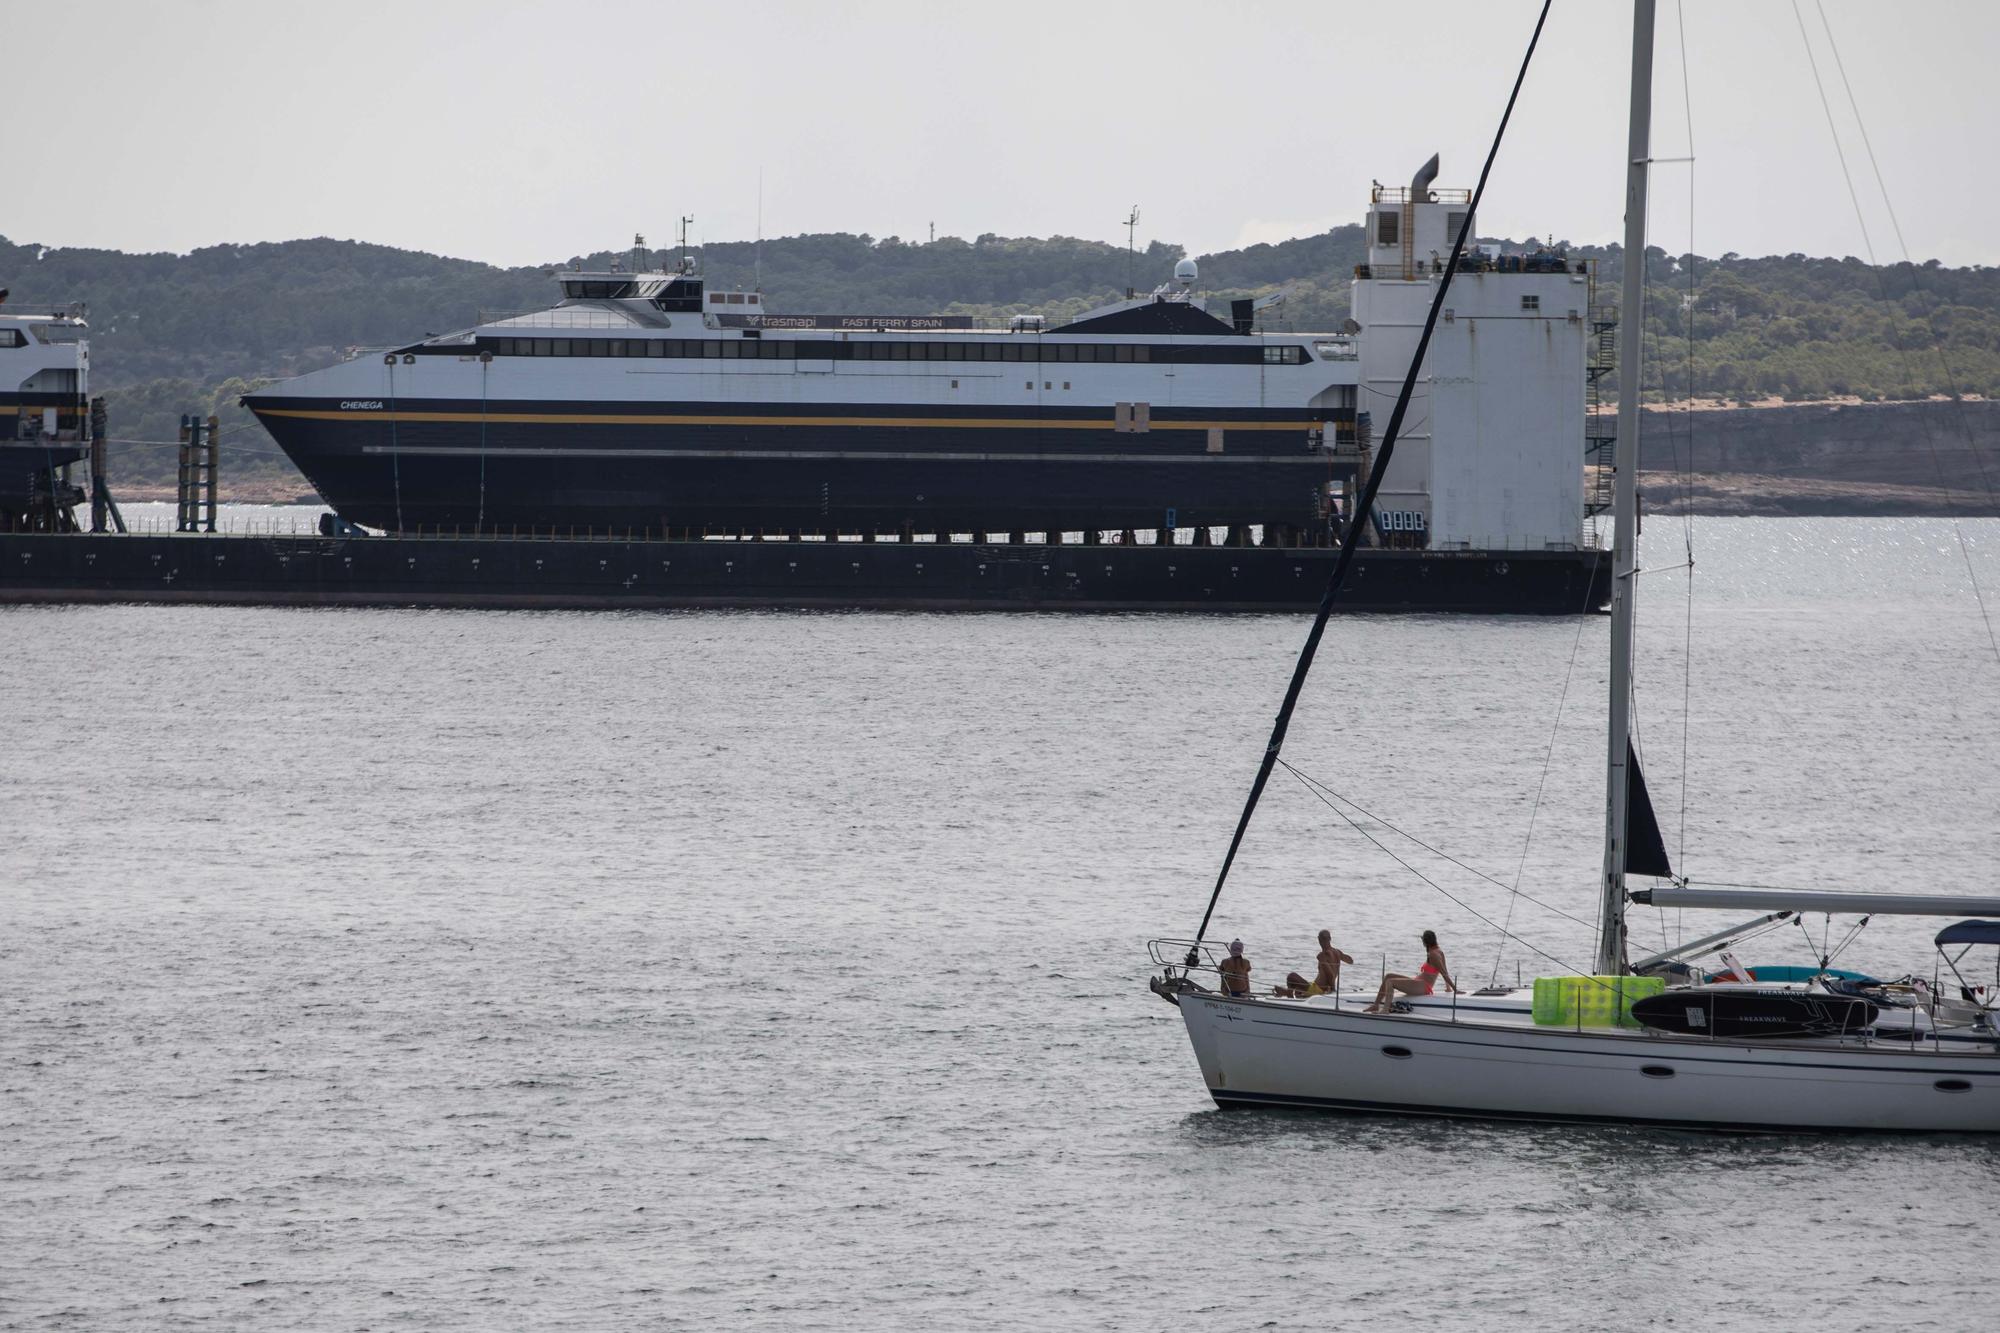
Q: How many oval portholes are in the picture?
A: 3